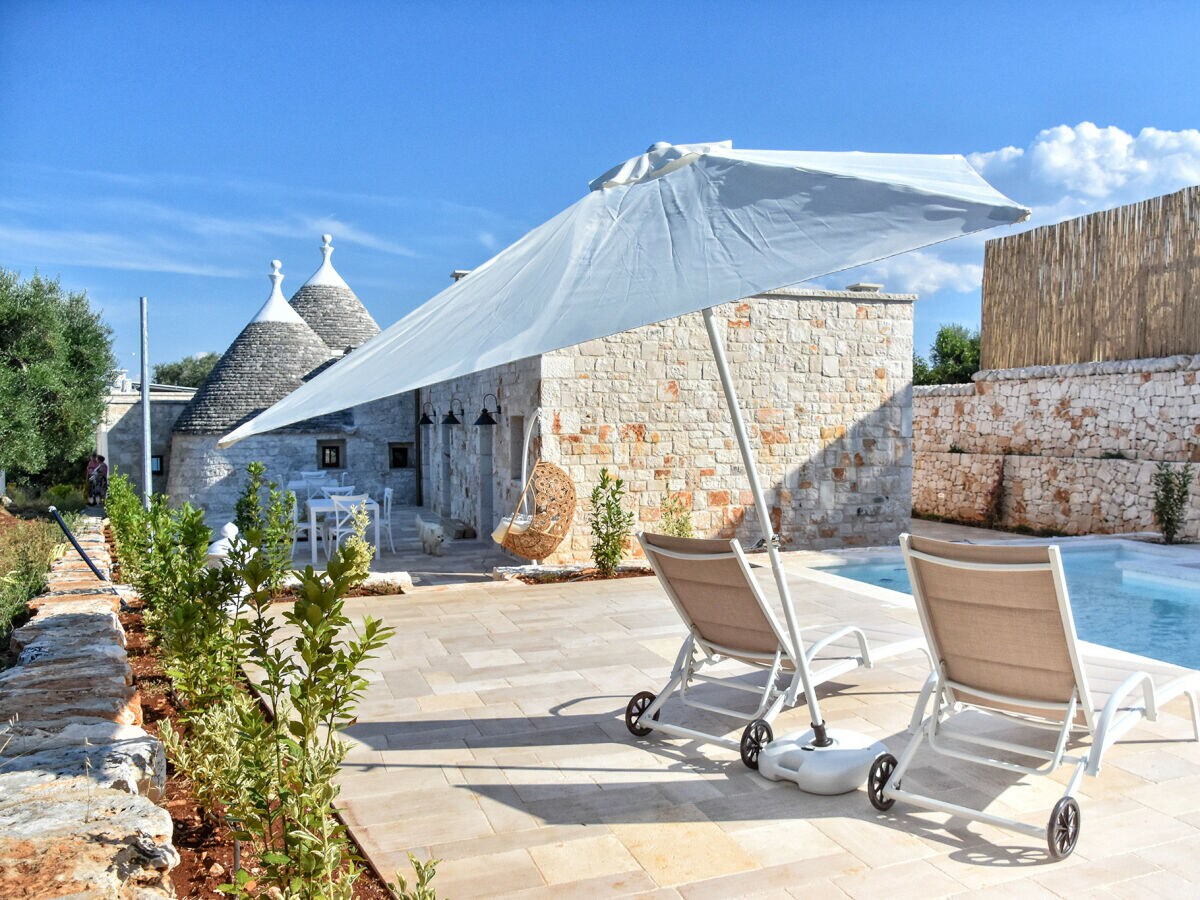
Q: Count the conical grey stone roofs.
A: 2